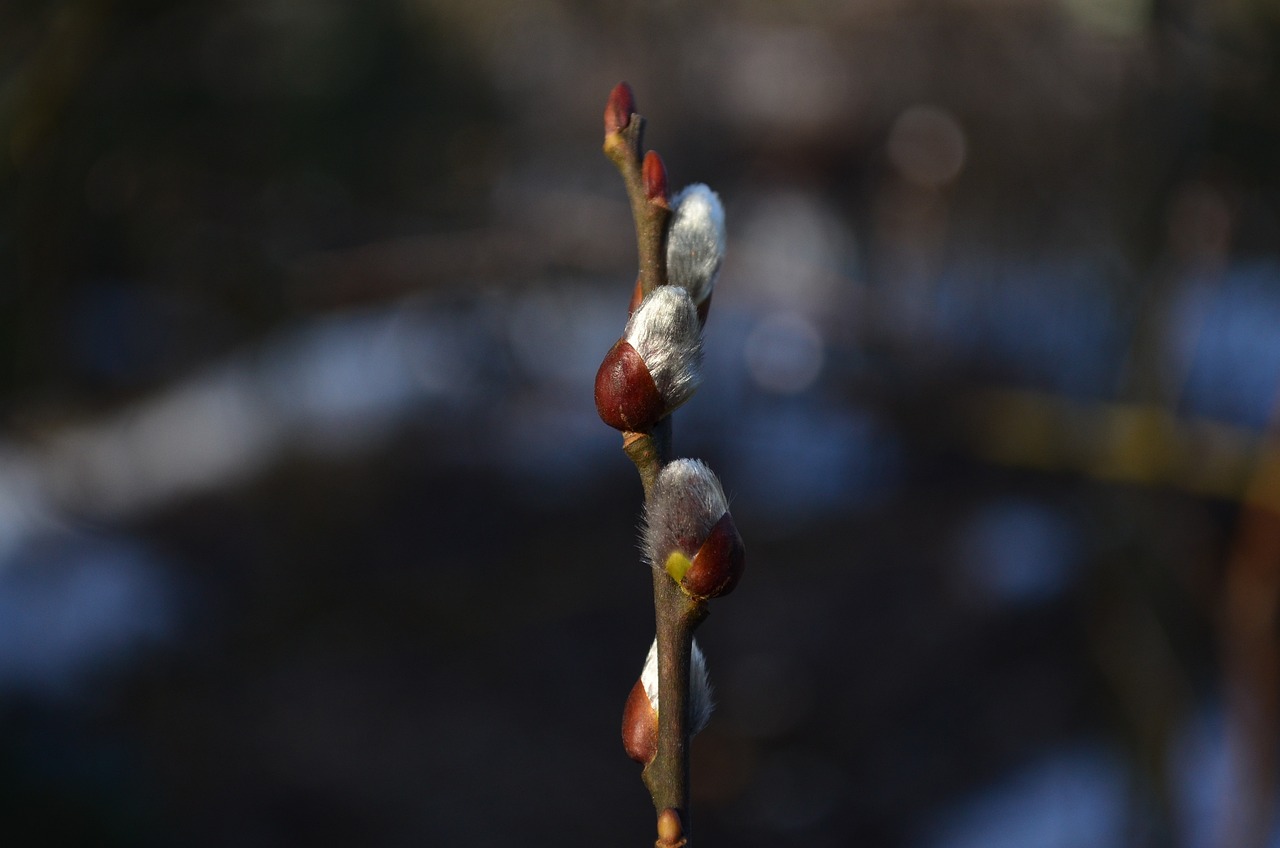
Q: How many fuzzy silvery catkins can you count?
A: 4